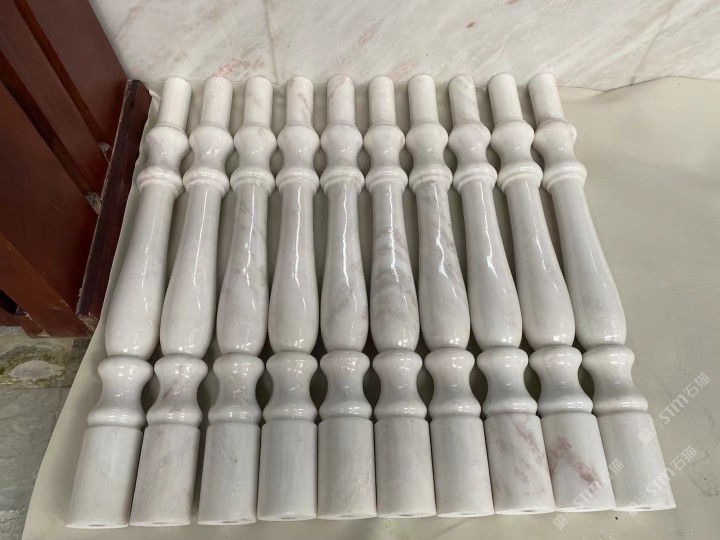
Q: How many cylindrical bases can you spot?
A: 10